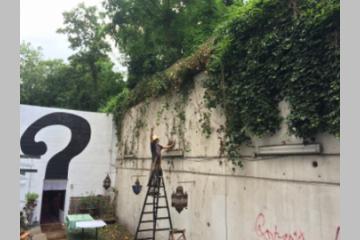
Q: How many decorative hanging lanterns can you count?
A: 3